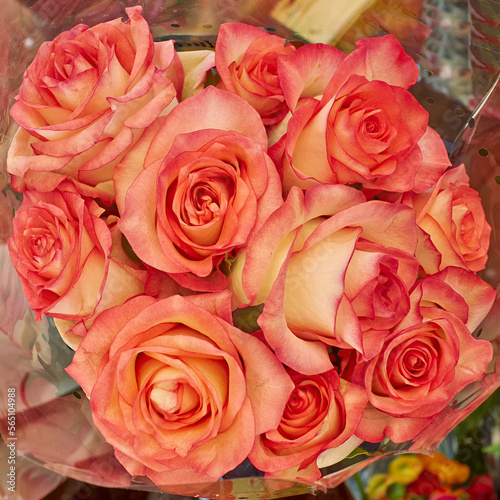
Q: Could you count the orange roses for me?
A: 10